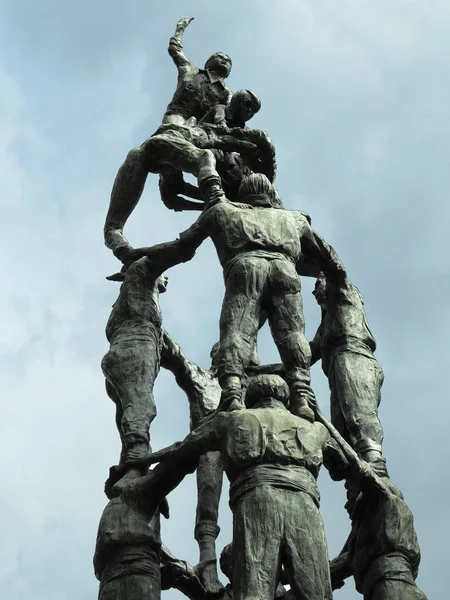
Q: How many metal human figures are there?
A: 12